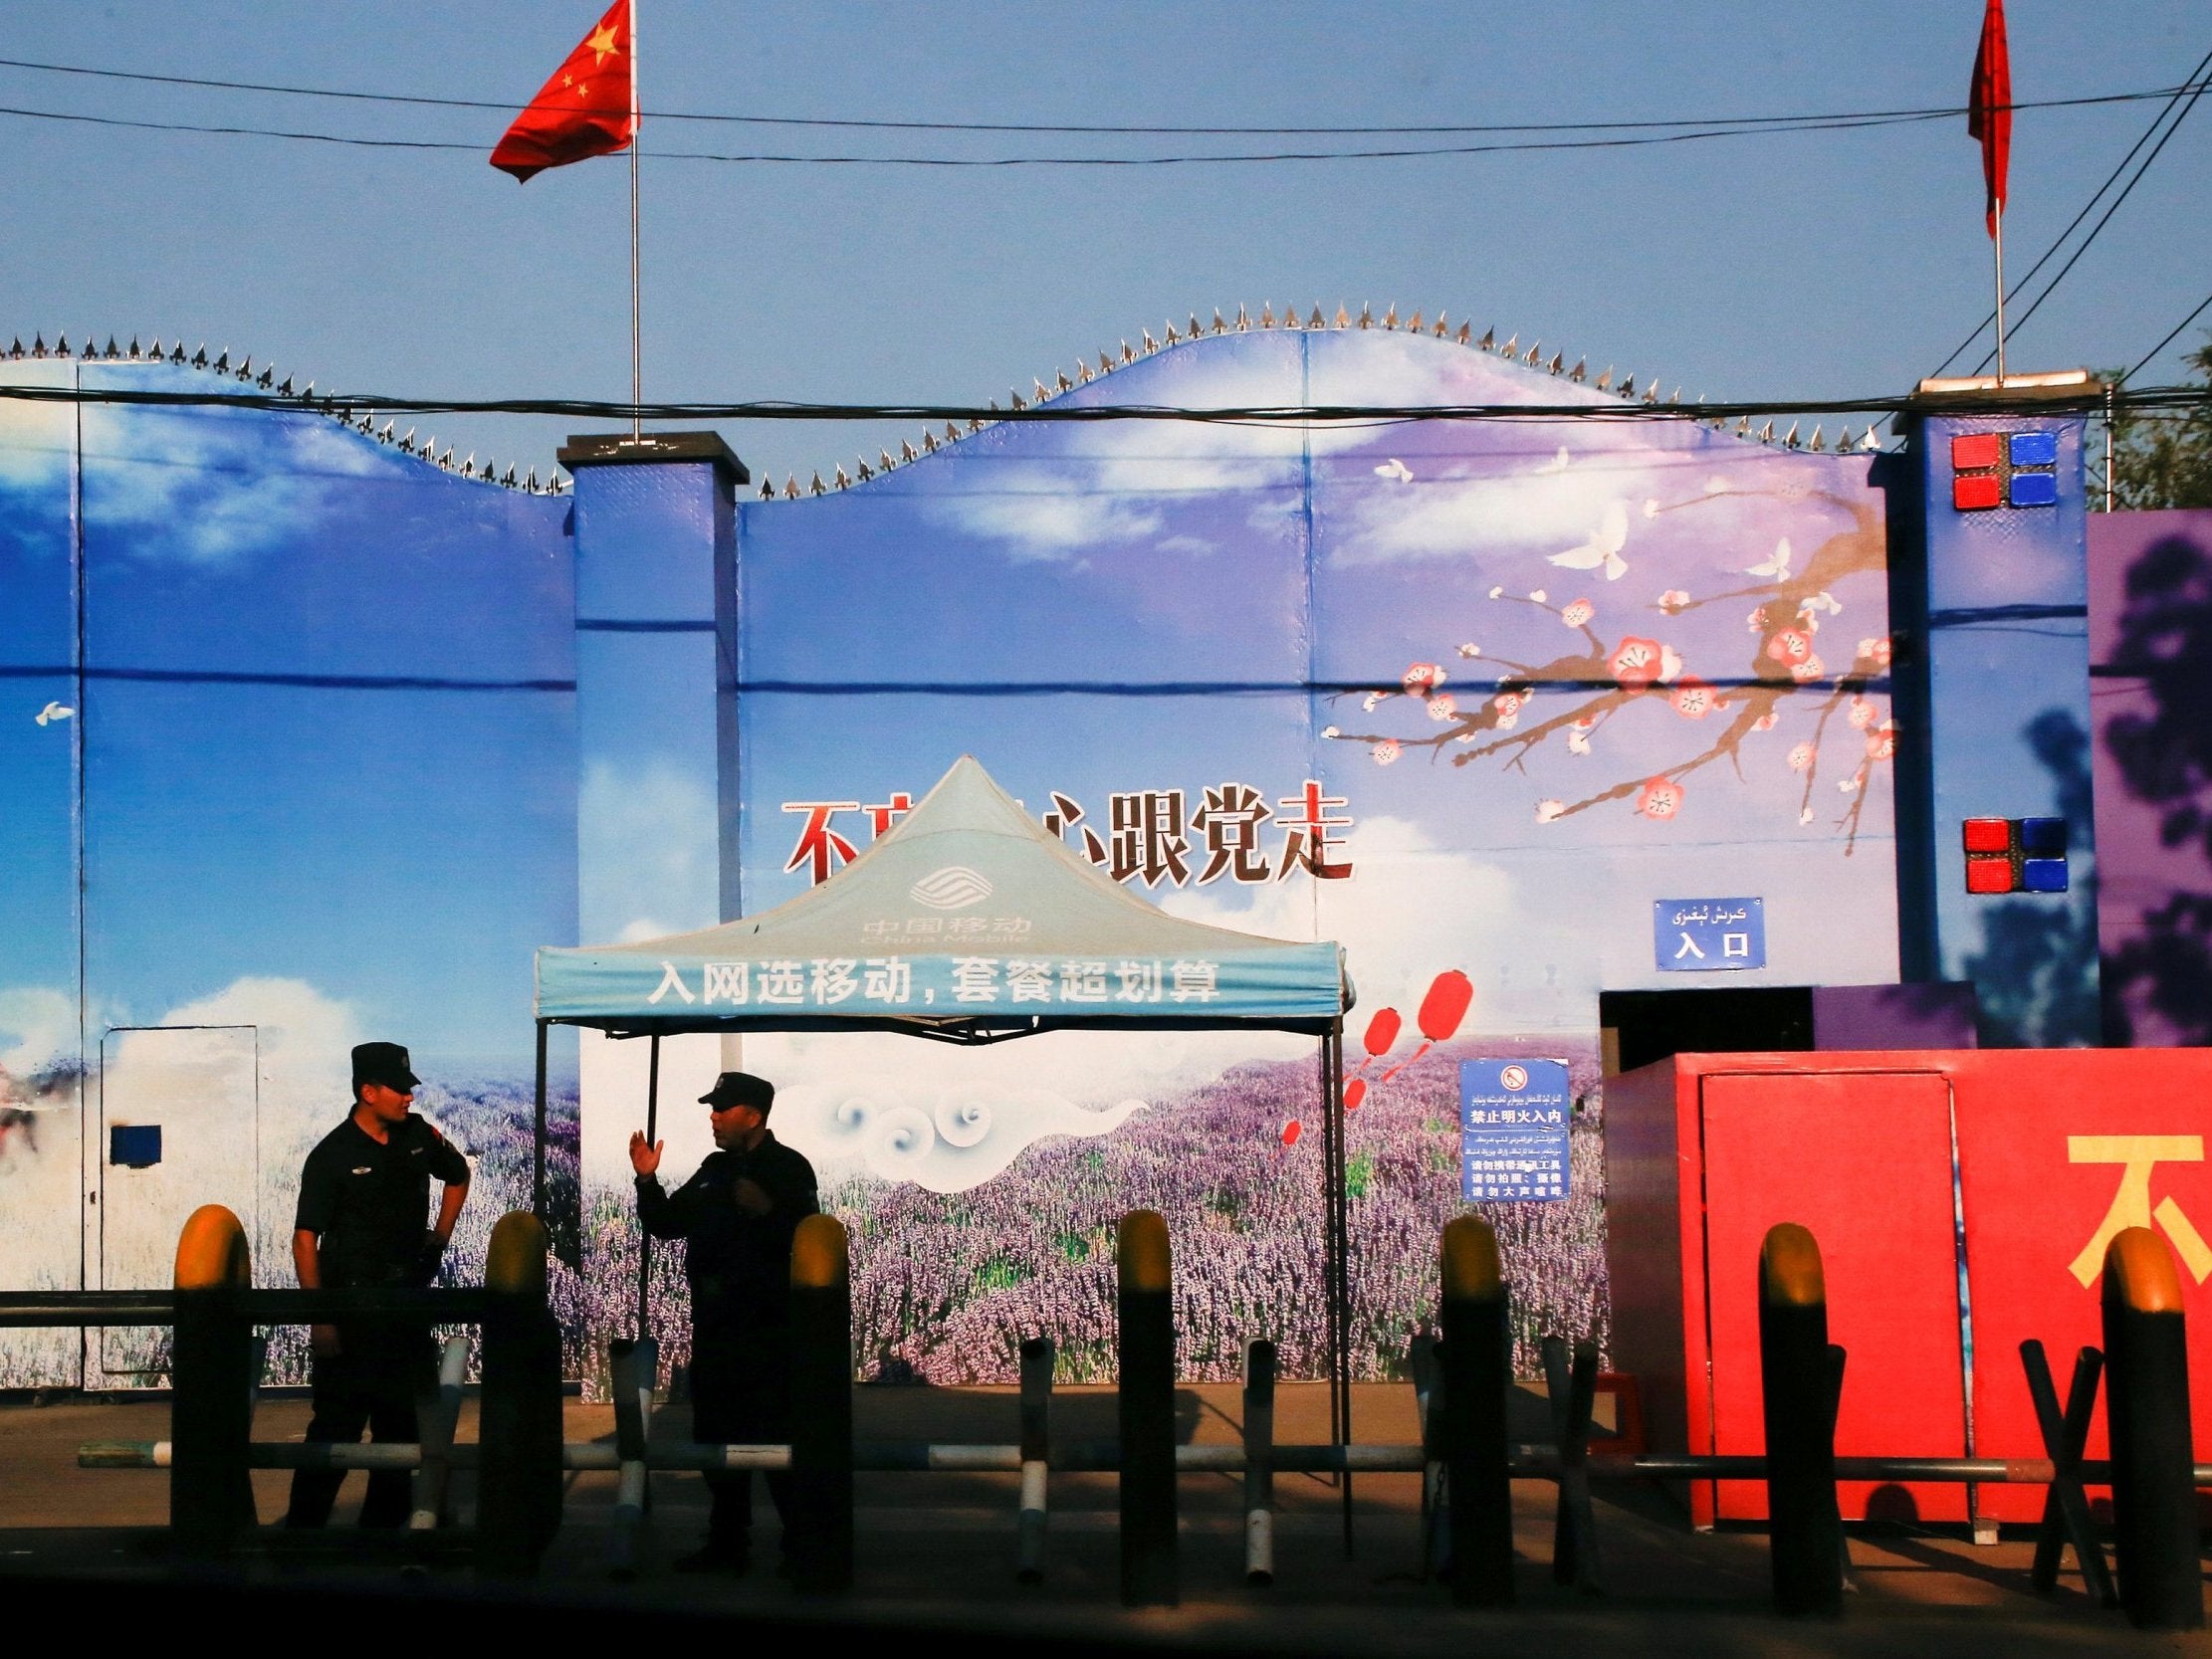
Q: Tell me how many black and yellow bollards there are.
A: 7